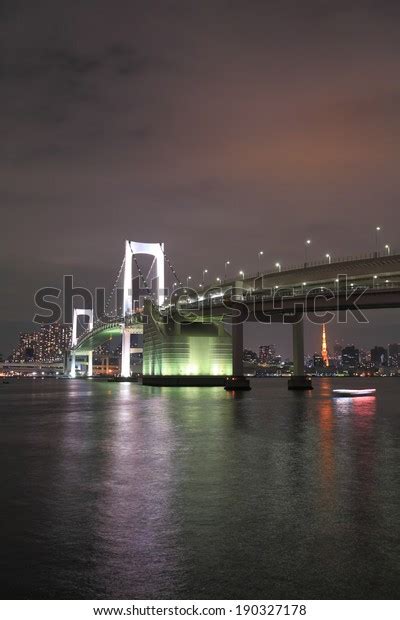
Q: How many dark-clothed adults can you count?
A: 0